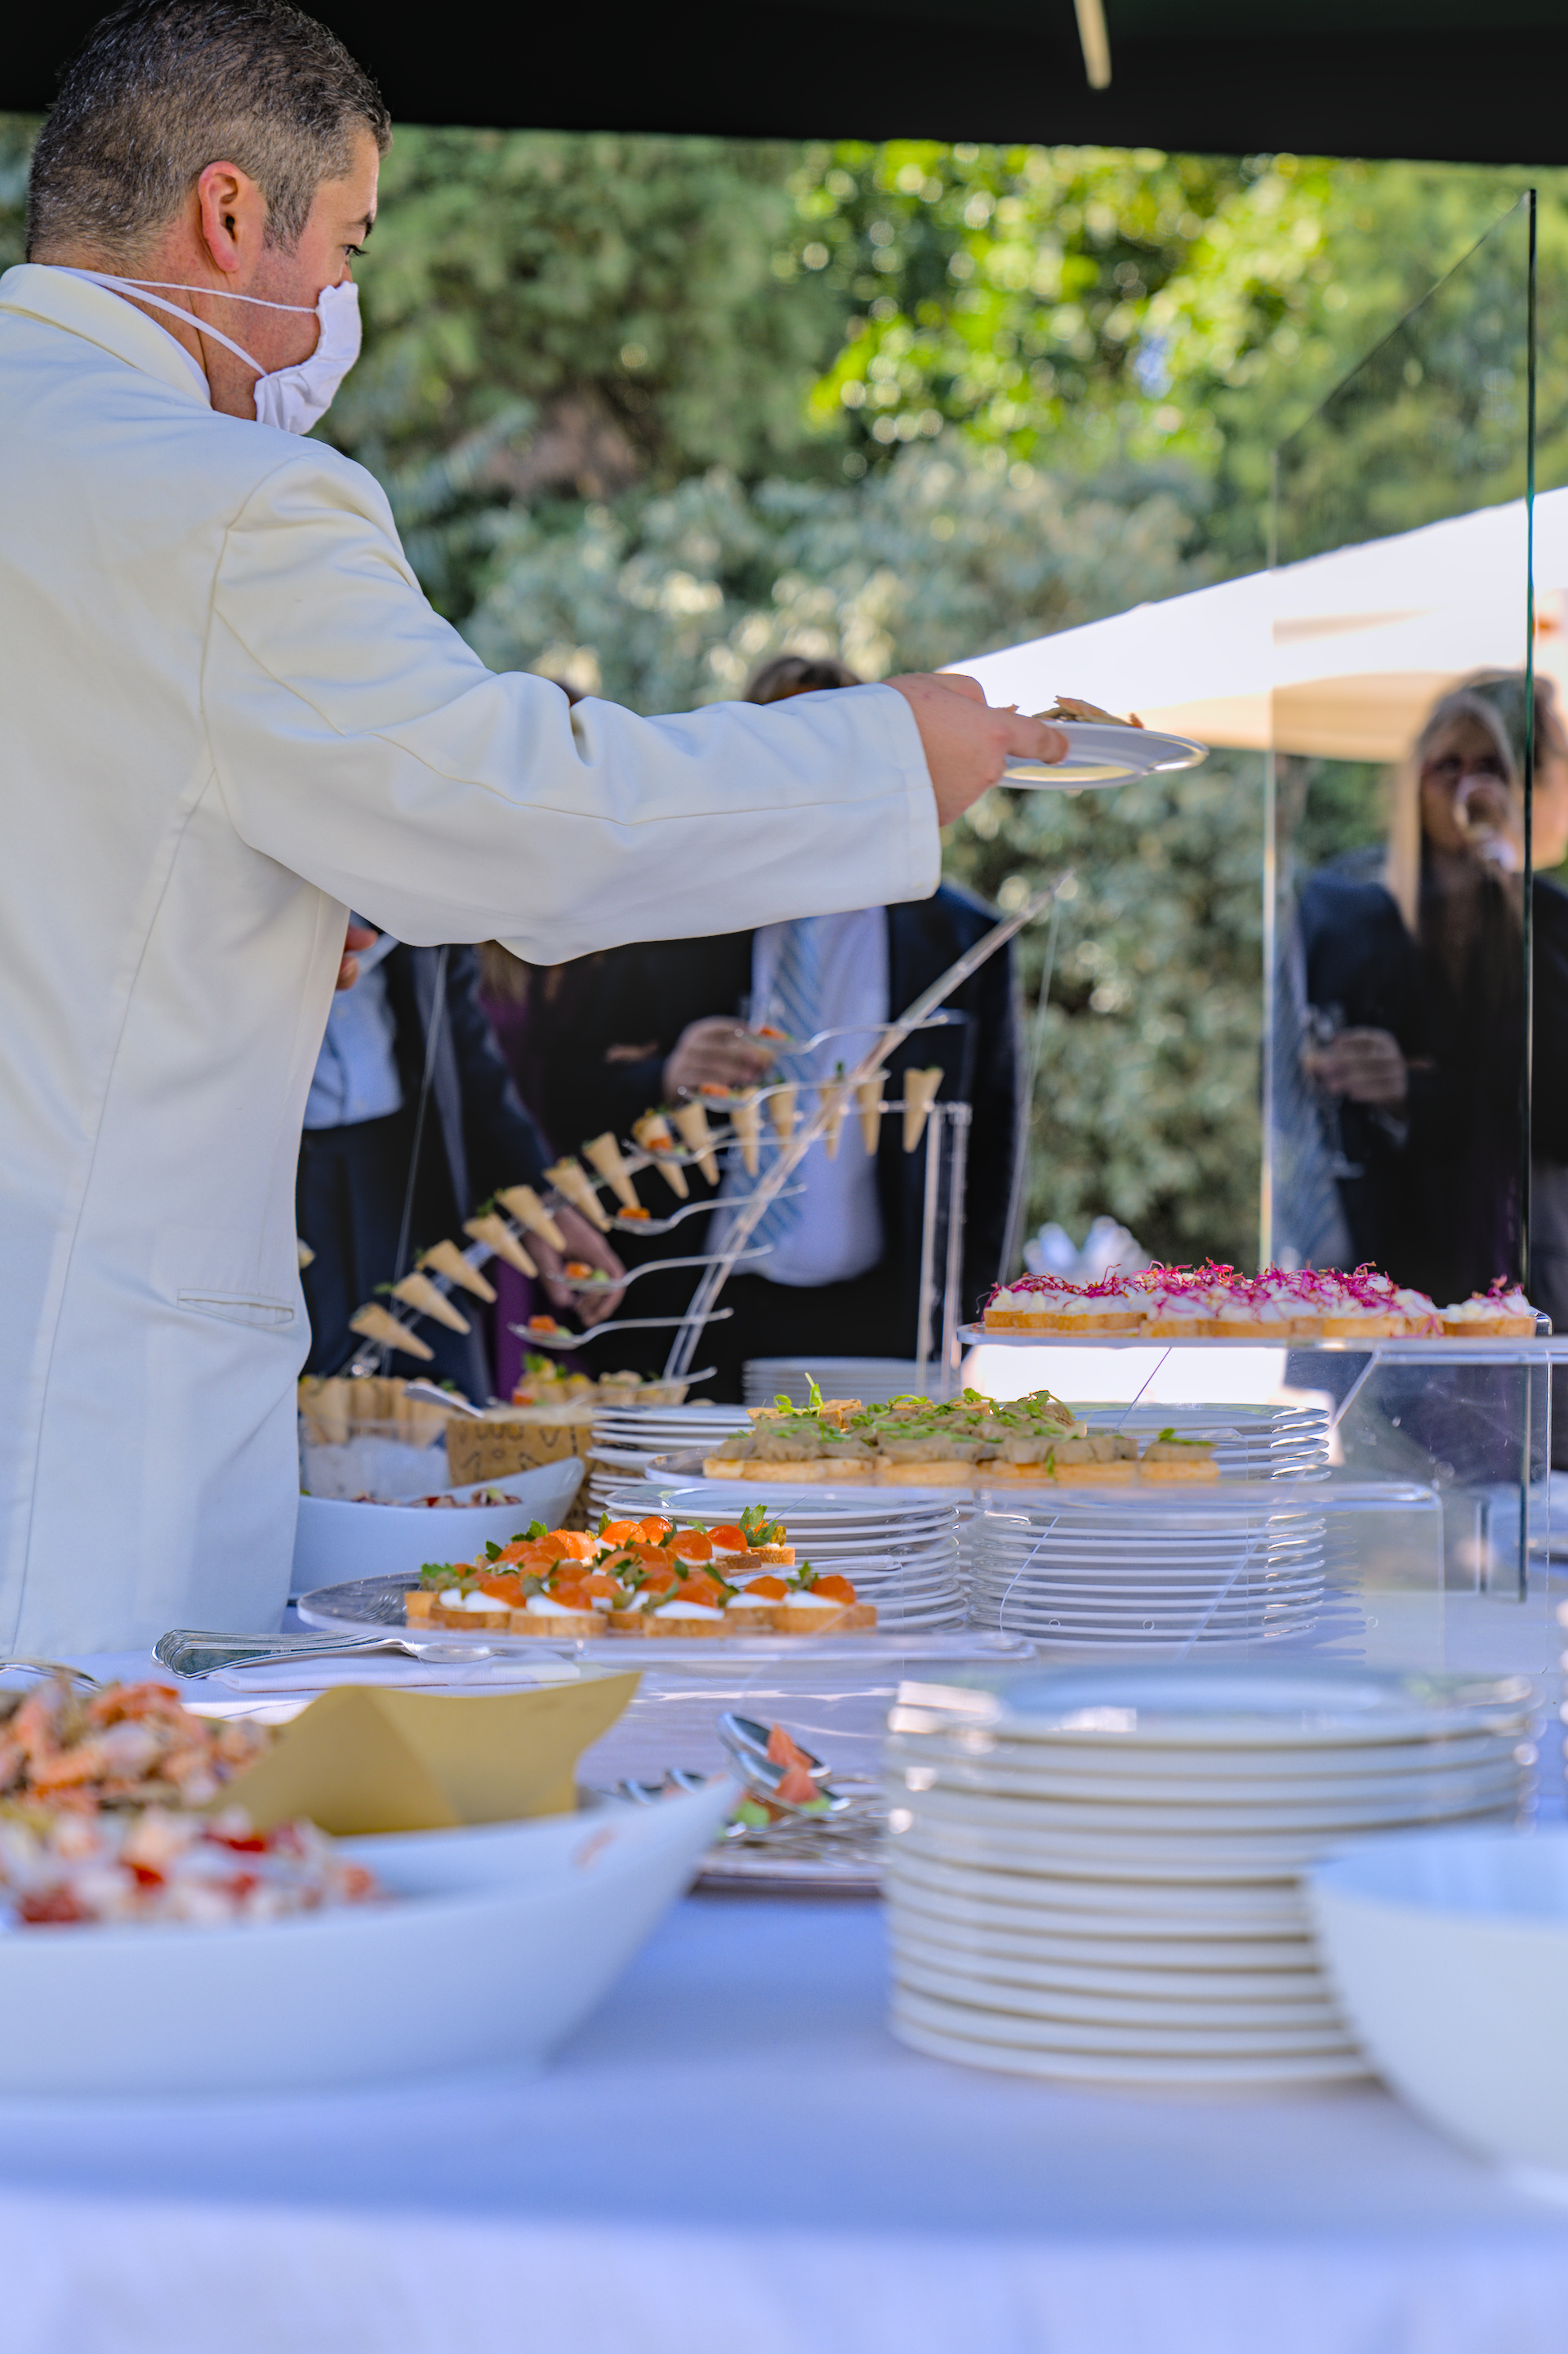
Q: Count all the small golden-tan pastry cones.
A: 14